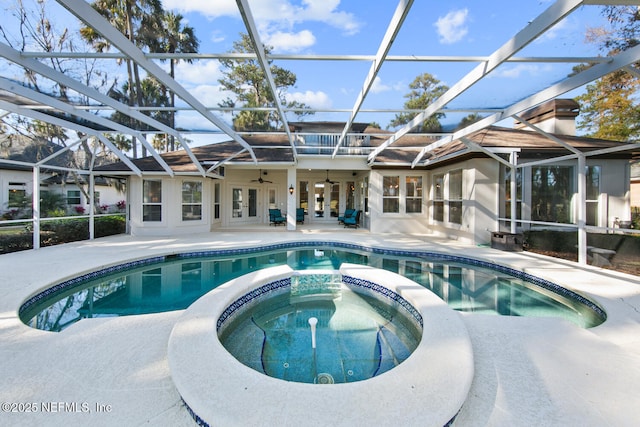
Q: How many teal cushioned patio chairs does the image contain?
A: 4